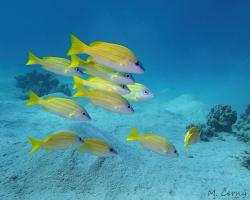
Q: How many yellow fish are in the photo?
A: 11